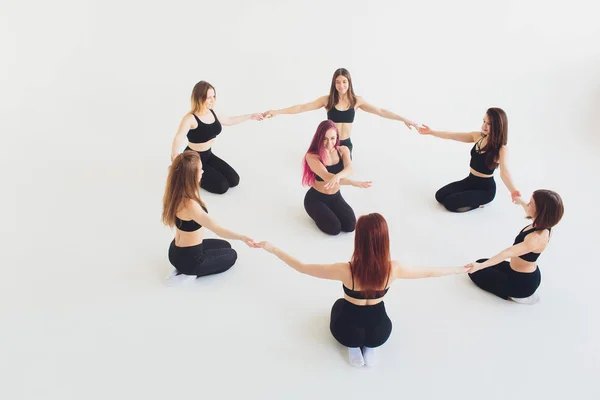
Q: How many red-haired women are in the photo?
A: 1